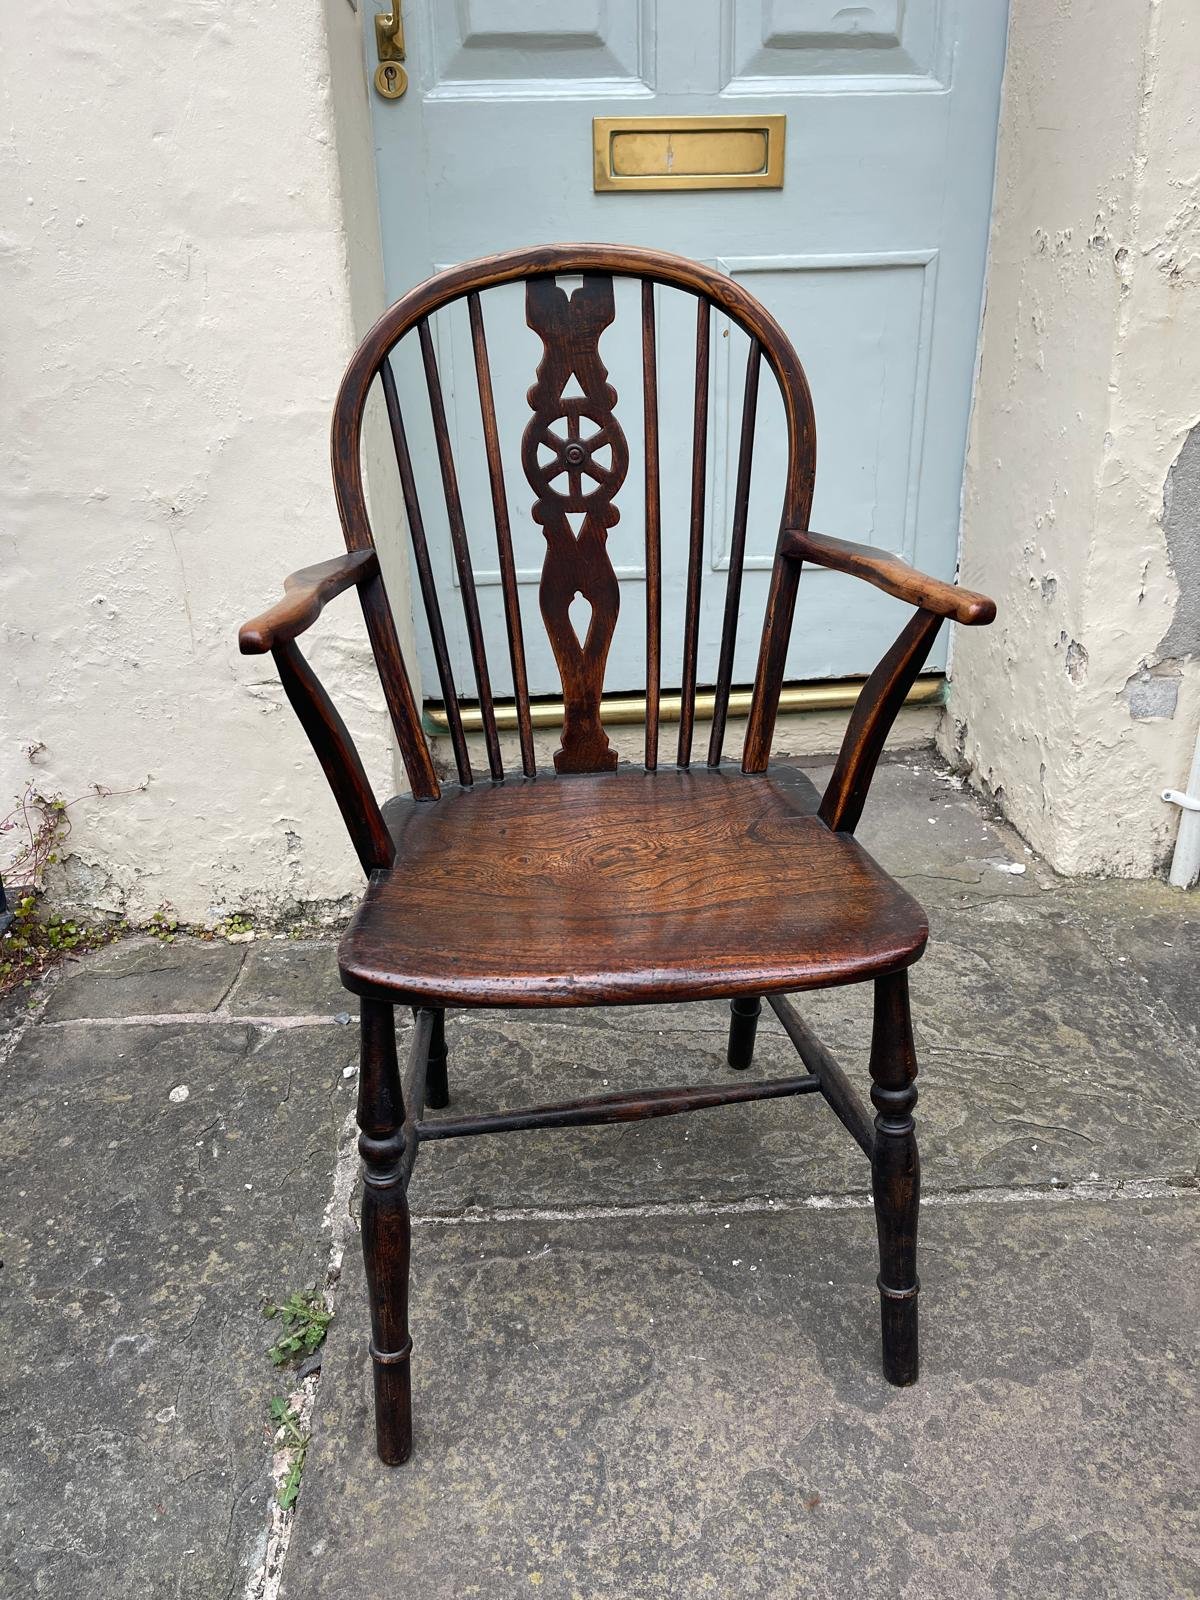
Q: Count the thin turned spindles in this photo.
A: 6